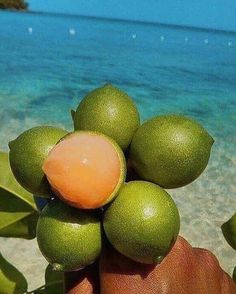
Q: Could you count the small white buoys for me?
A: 7